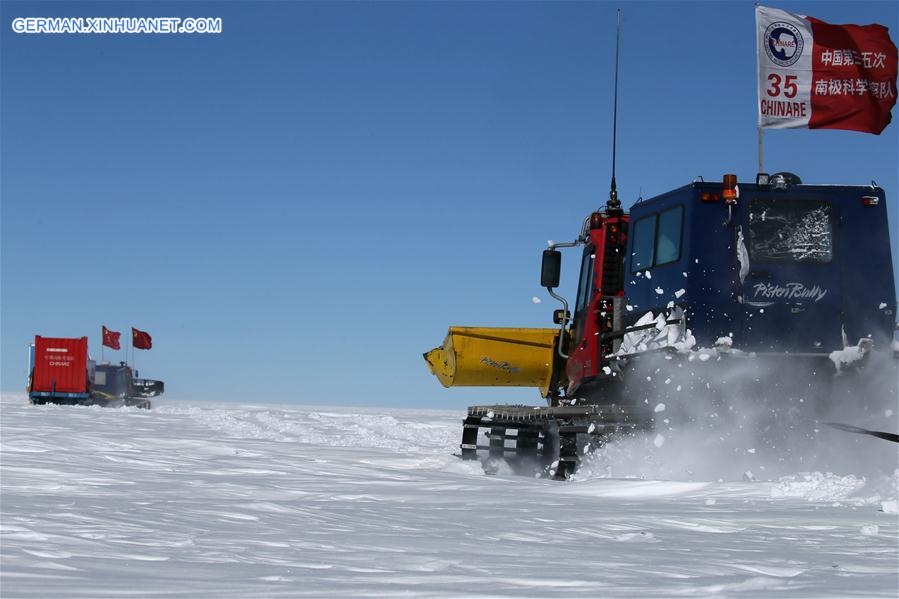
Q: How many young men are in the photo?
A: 0